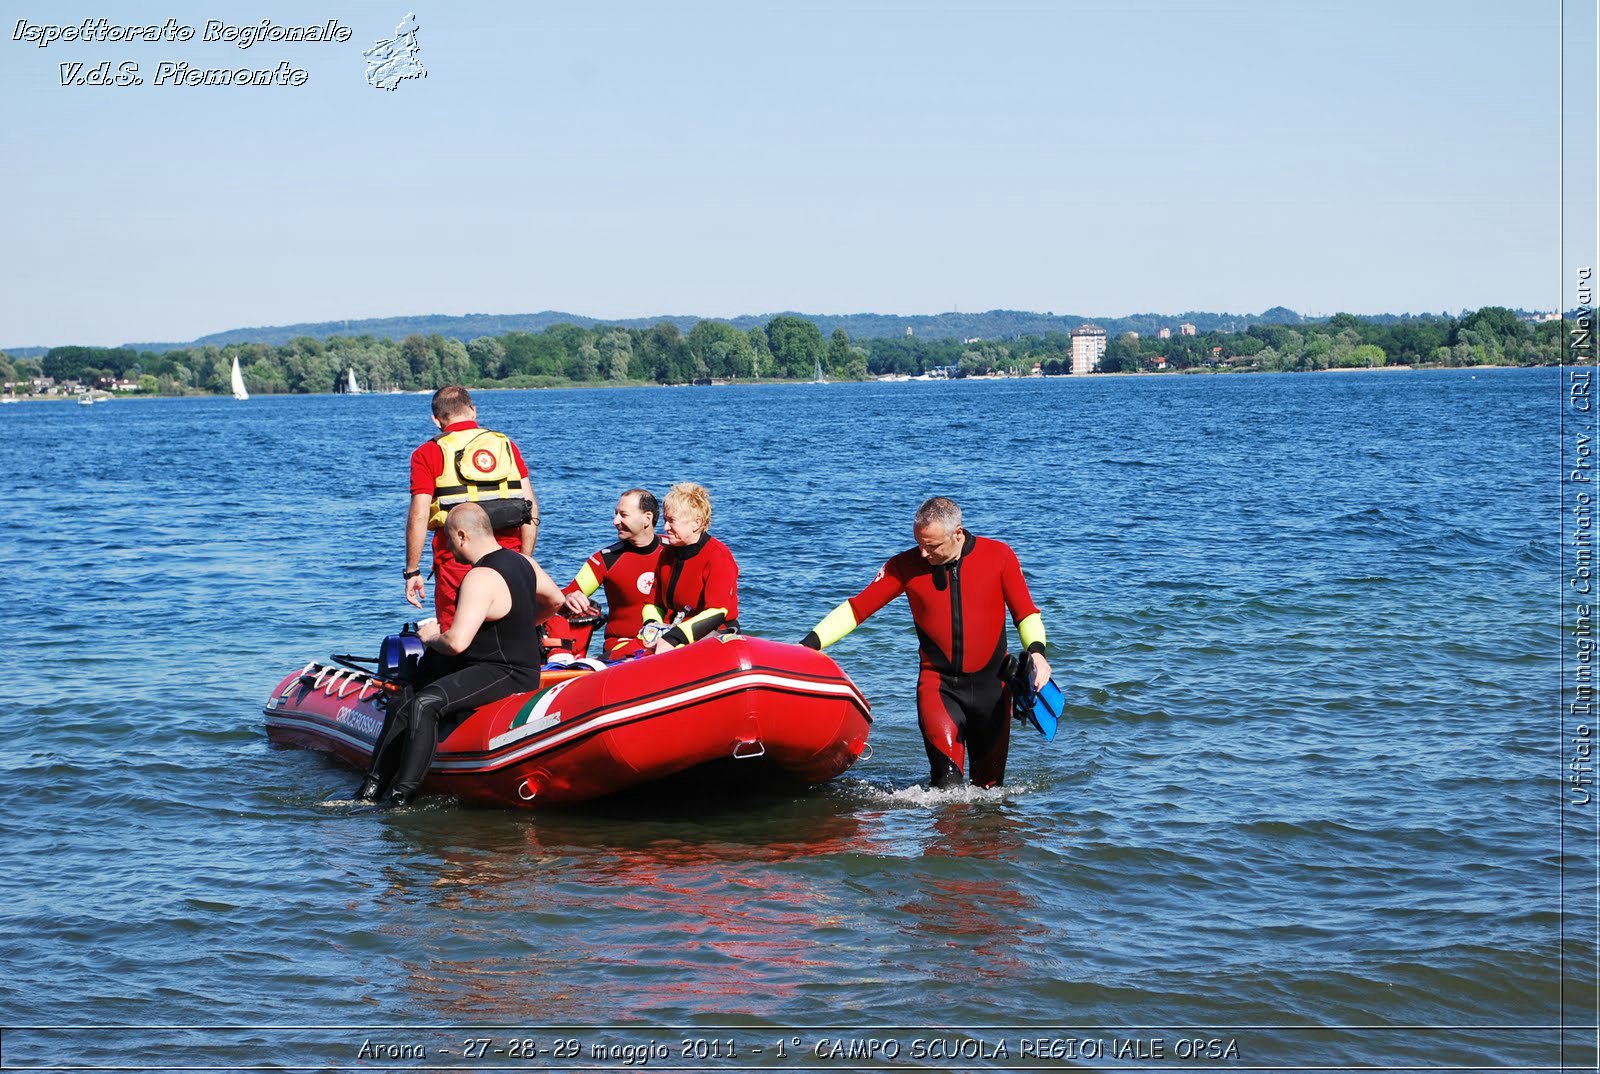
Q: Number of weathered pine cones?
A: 0